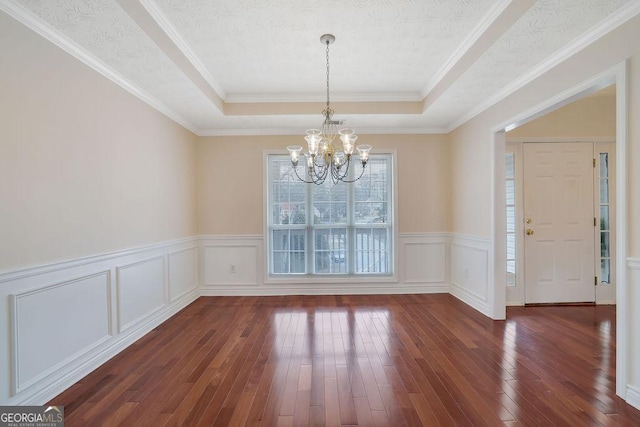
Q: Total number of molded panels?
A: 6